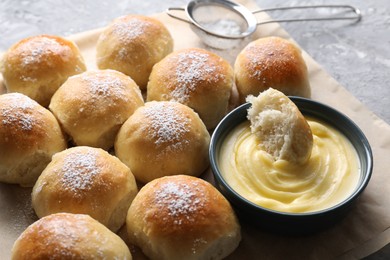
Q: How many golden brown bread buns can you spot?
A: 10